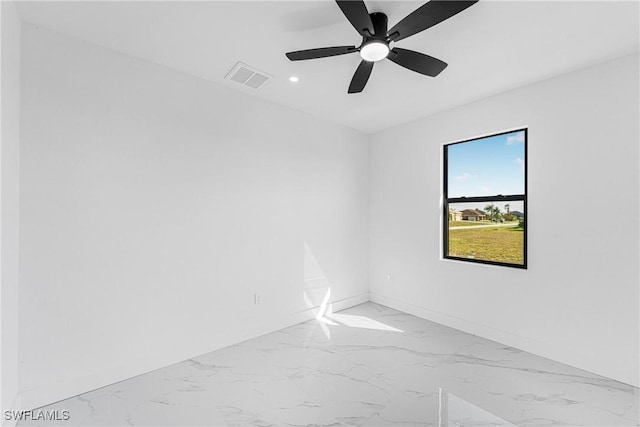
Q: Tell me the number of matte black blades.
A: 5